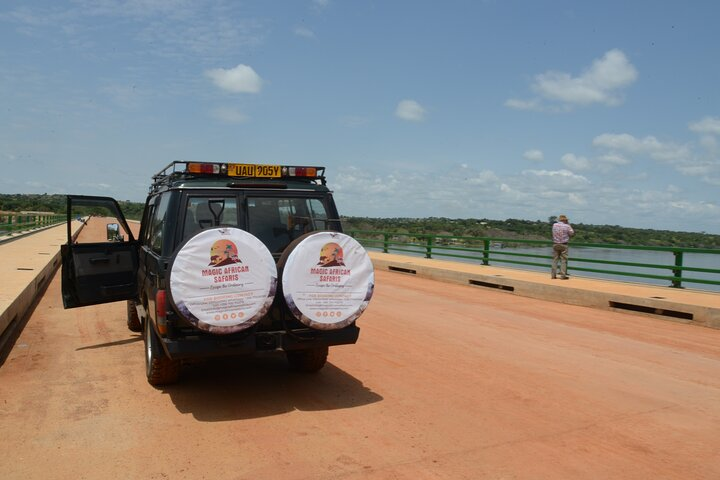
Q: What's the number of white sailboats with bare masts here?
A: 0